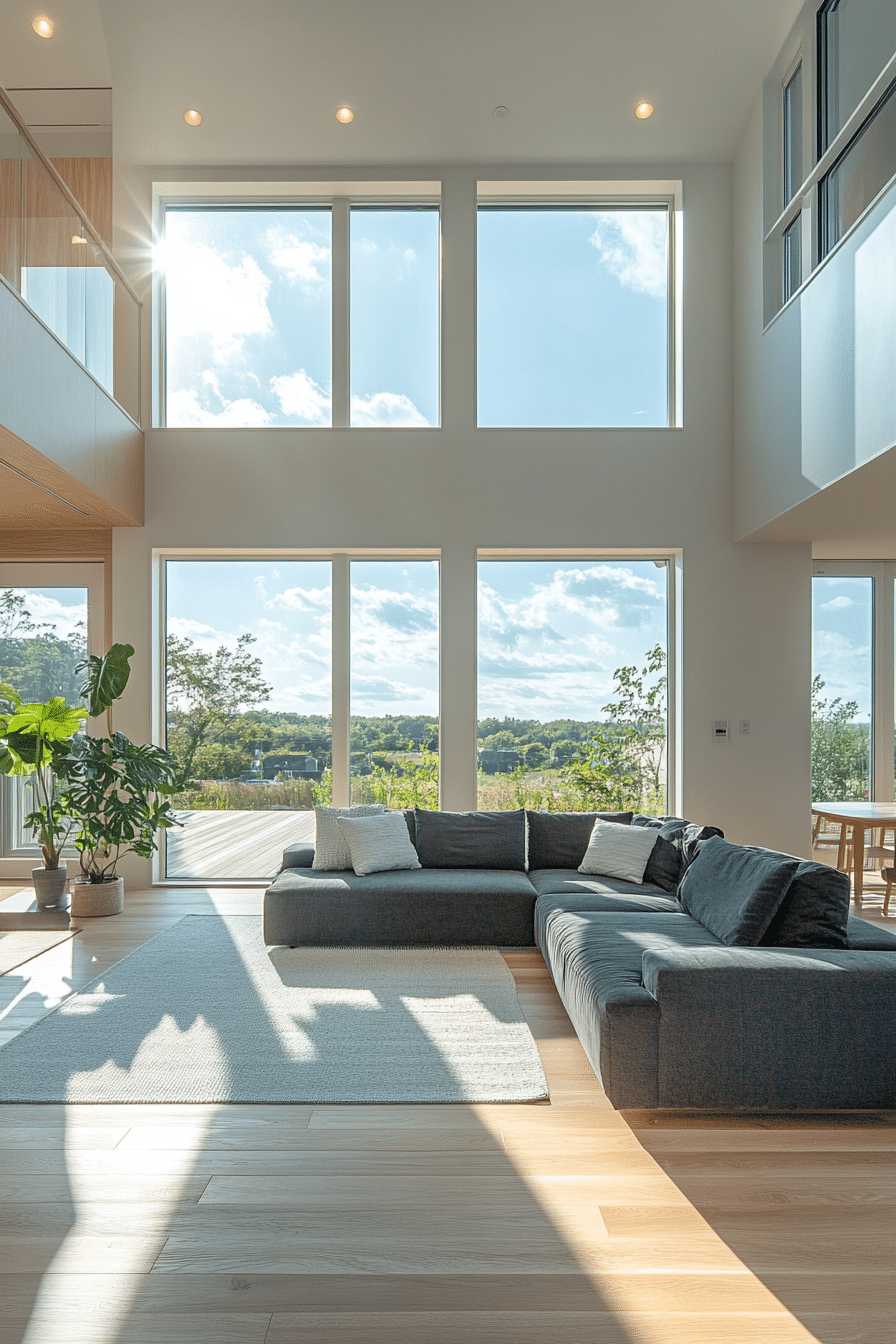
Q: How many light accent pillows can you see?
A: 3